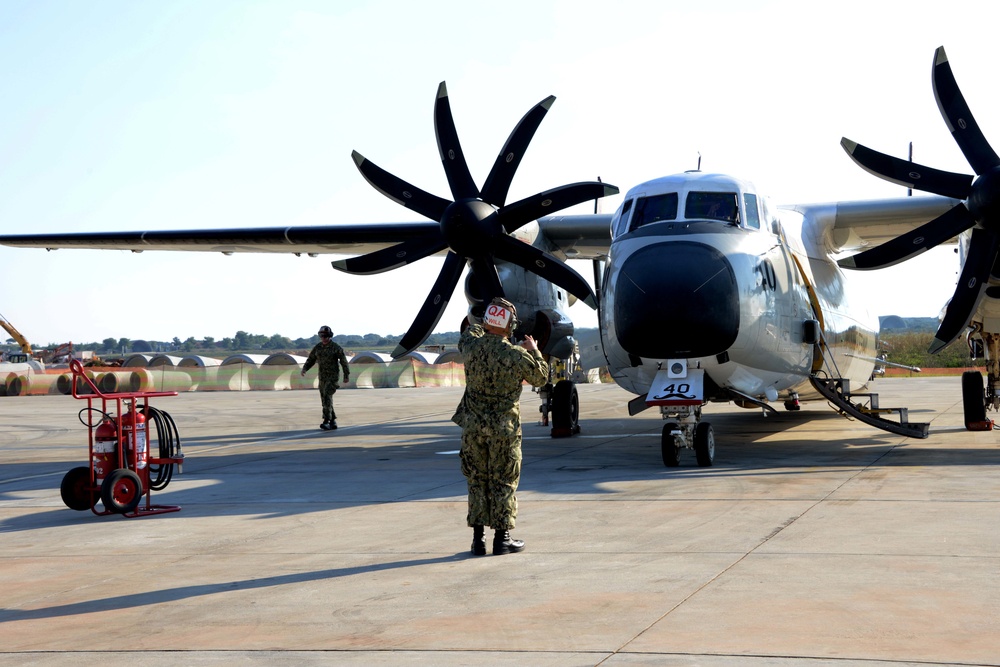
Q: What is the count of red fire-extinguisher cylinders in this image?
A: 2